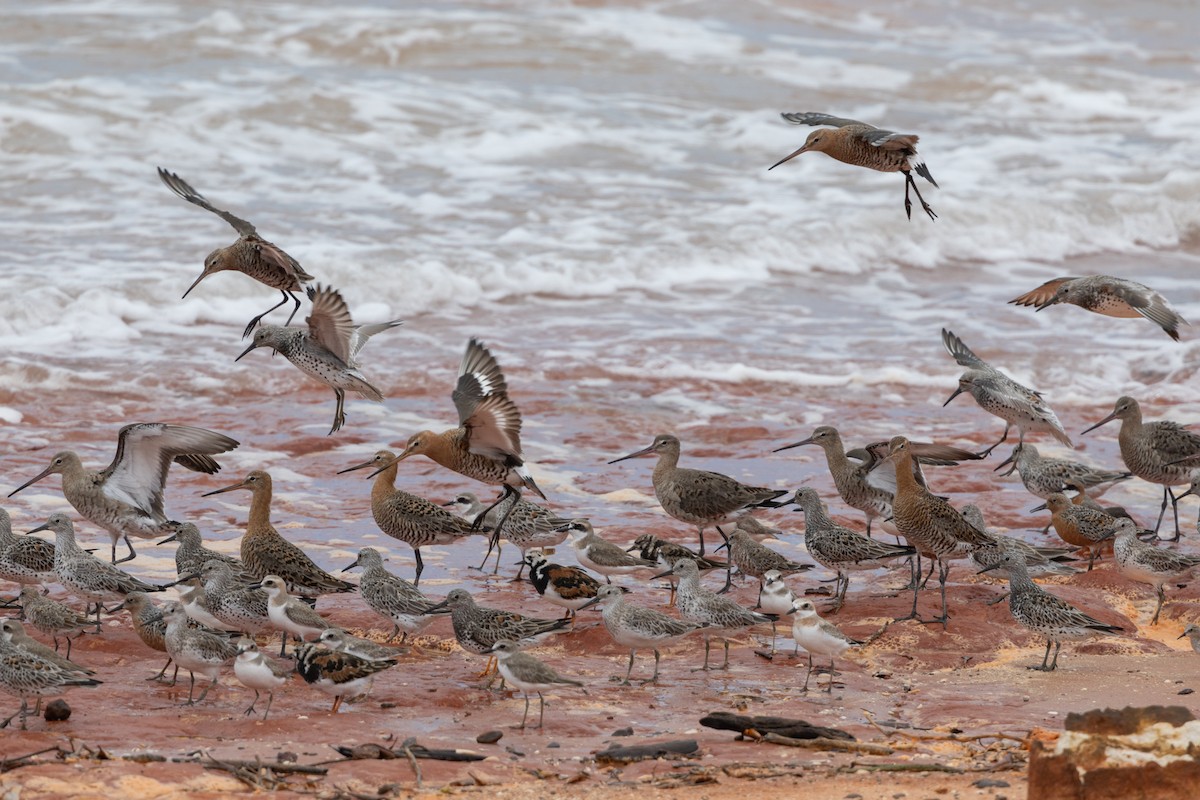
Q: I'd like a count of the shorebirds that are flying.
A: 6